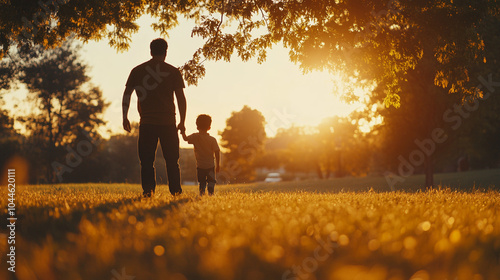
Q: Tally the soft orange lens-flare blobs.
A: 1